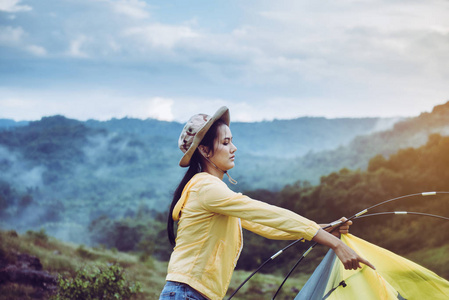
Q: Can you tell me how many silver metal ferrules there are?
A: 6